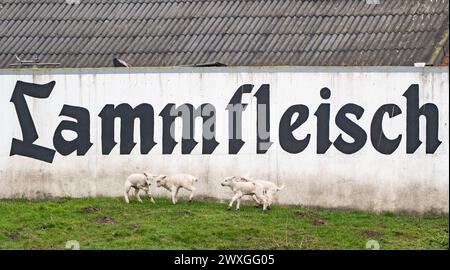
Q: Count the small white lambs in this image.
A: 4